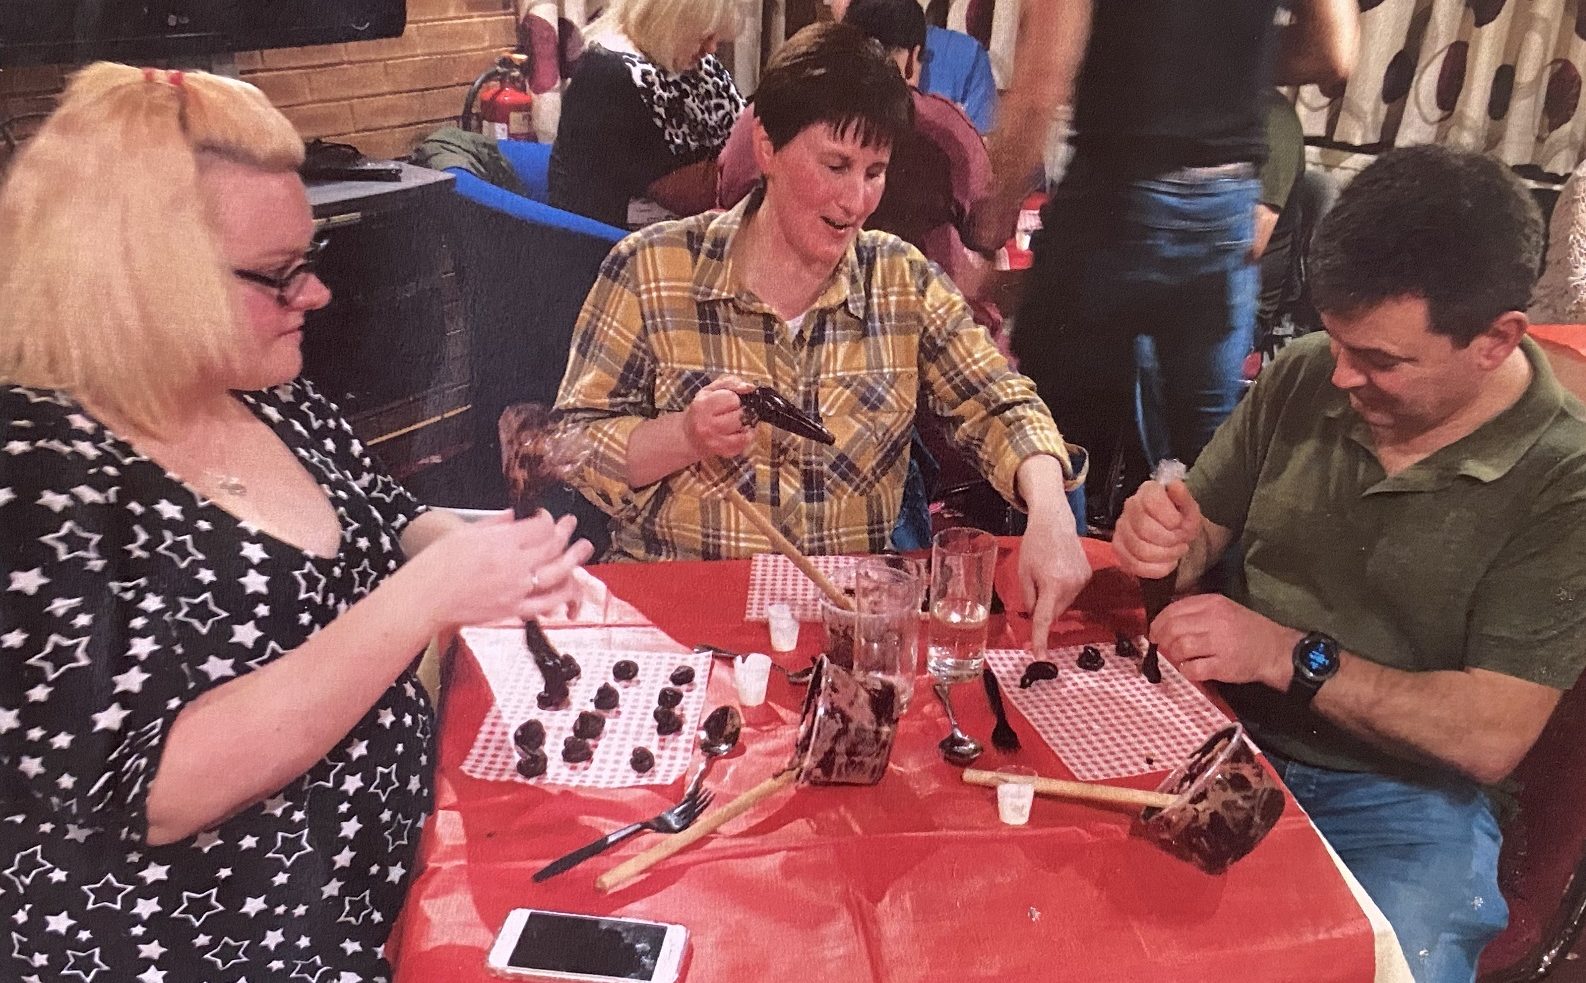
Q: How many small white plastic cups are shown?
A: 3